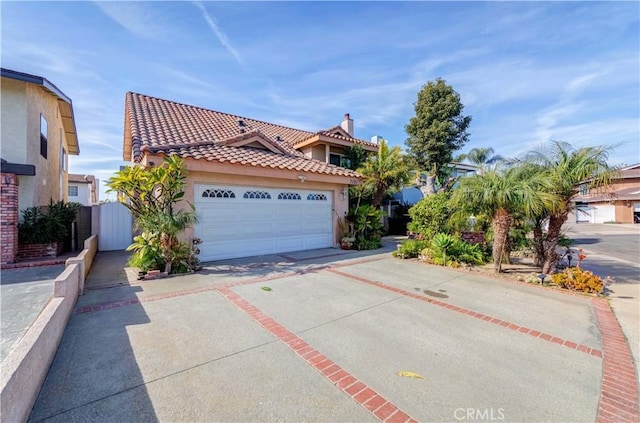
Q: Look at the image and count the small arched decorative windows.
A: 4